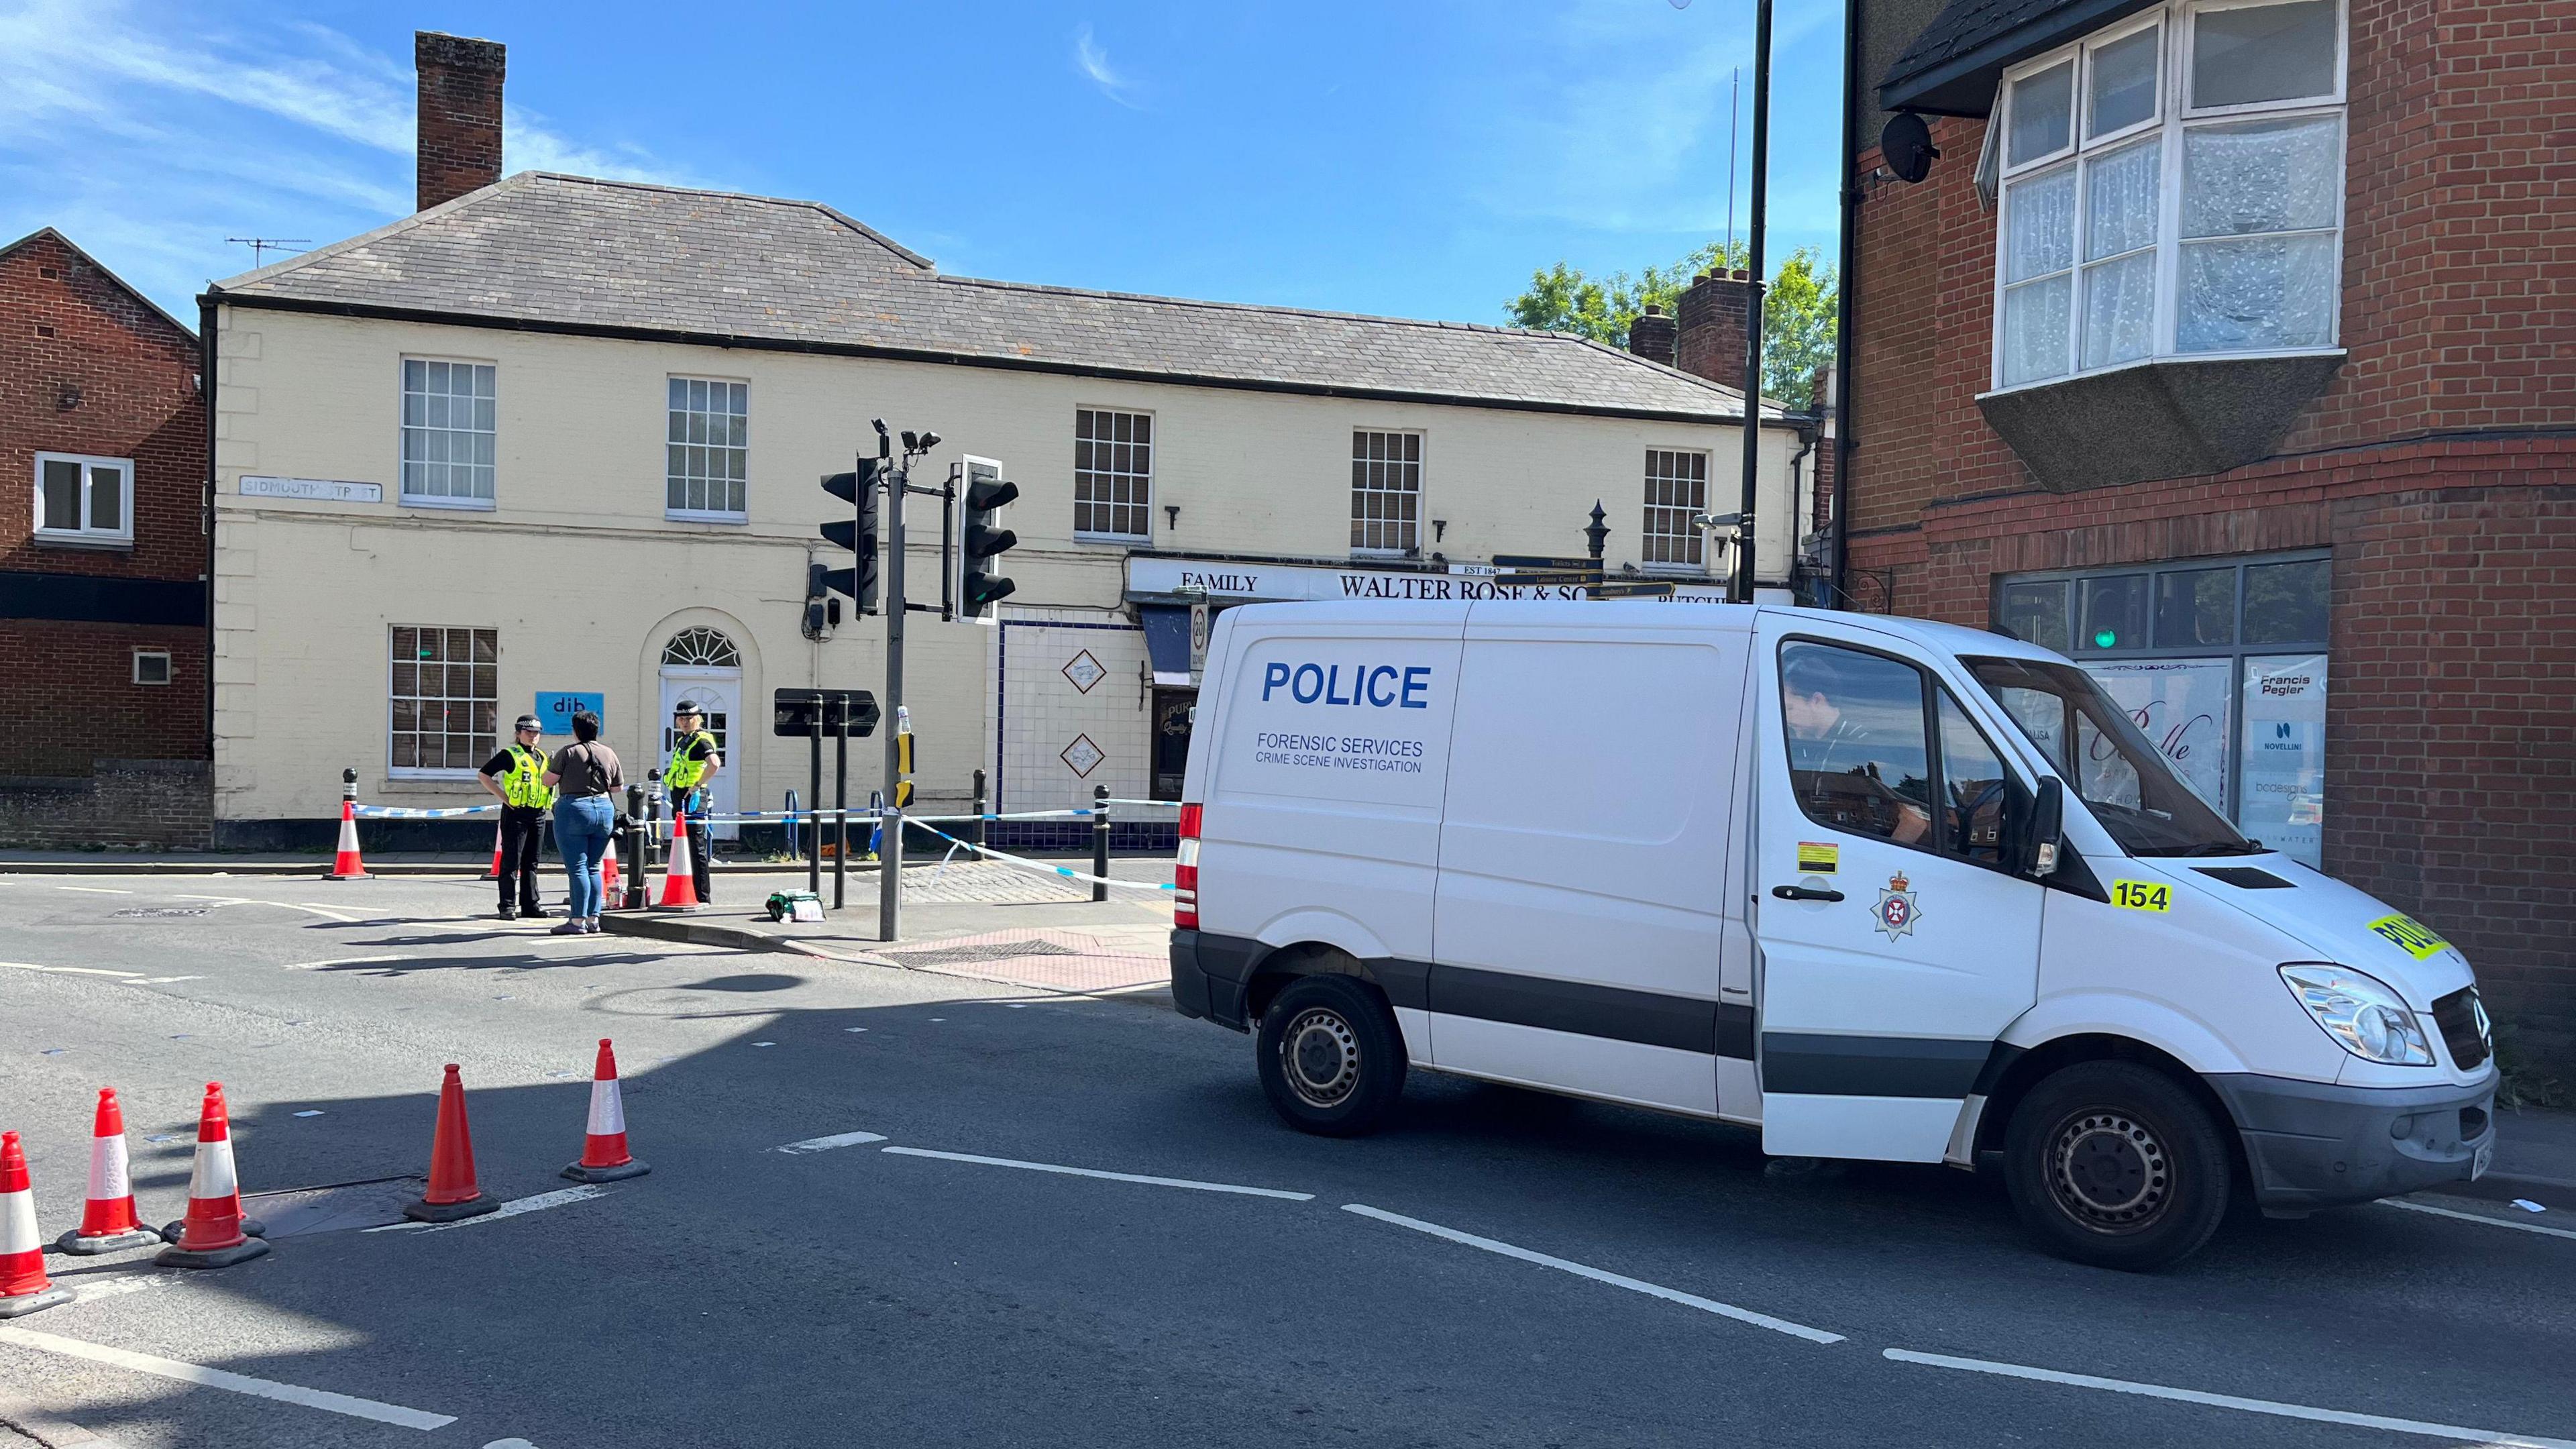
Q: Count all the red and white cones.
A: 9